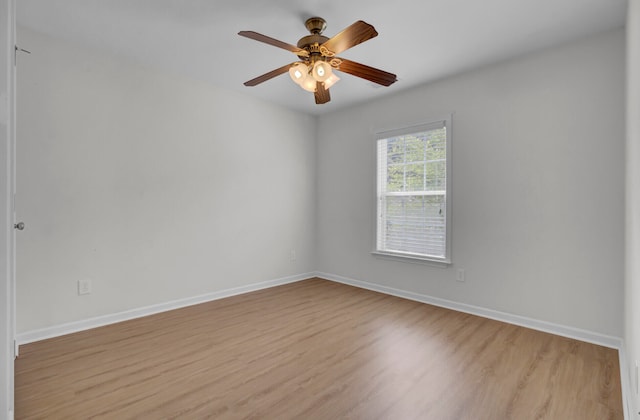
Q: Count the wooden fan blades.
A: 5